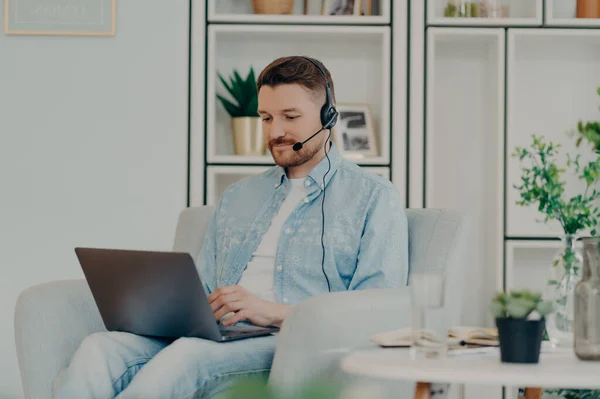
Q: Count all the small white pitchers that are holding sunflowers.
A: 0